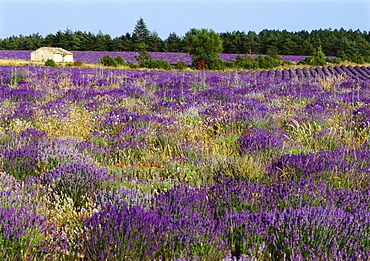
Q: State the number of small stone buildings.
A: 1